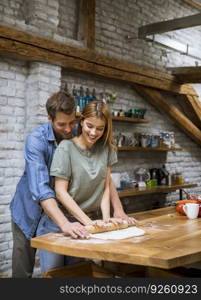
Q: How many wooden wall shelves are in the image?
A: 3